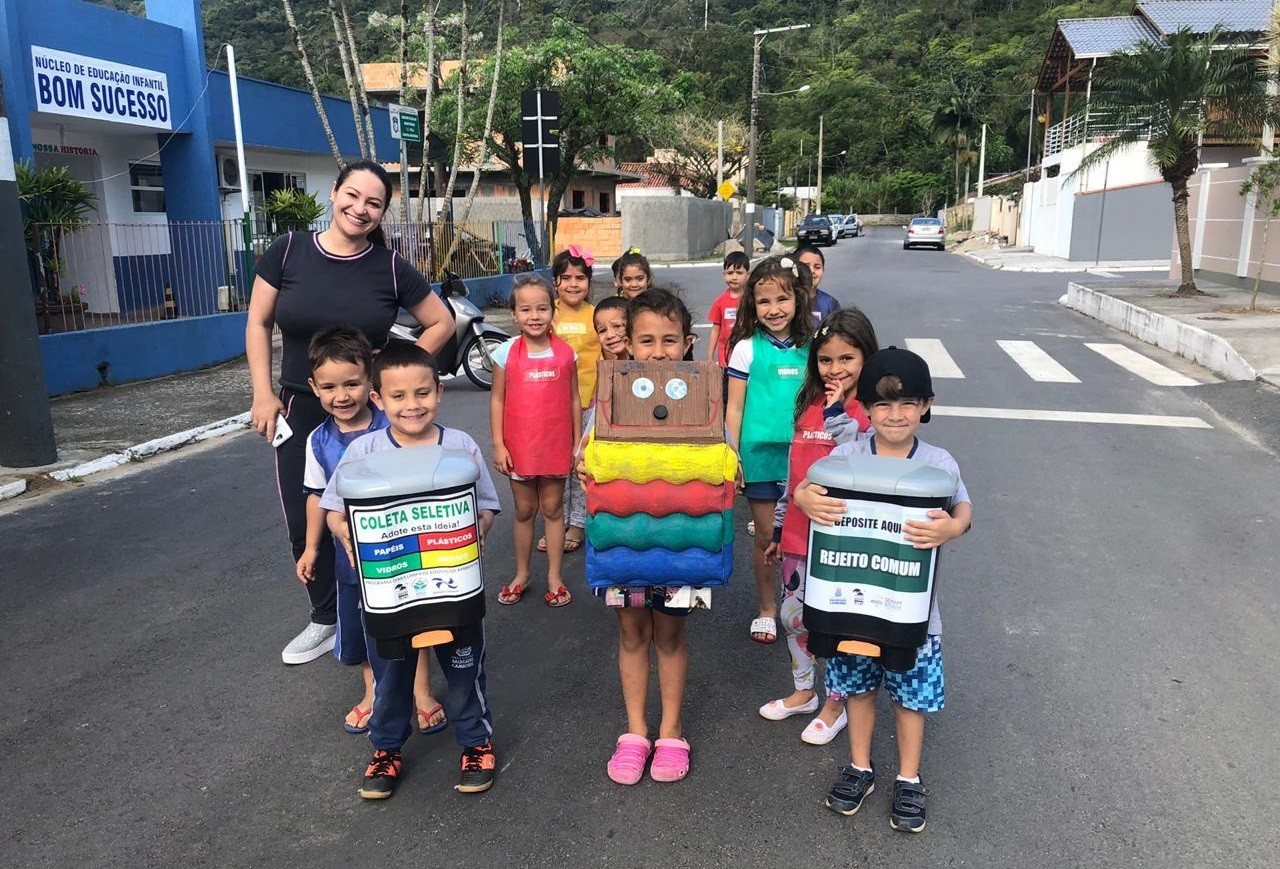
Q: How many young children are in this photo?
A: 12